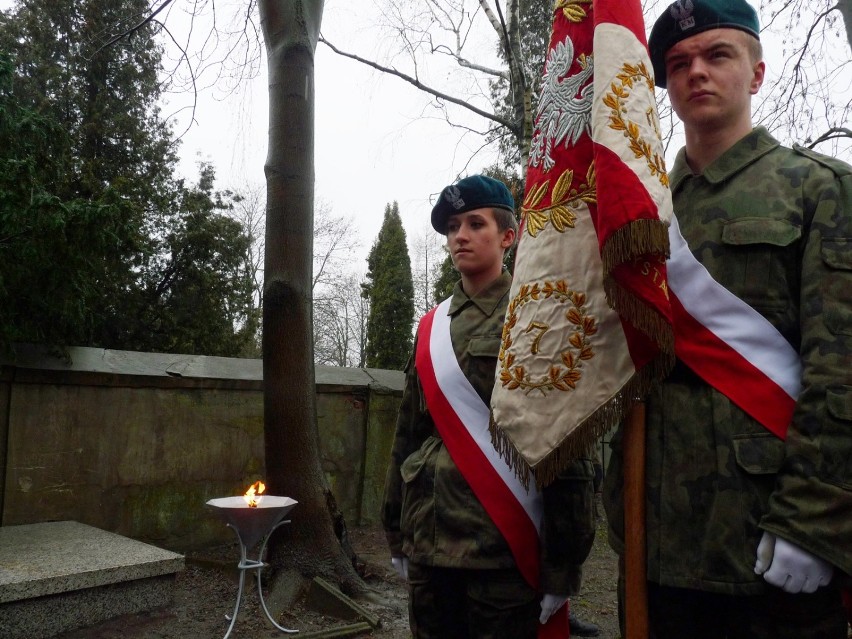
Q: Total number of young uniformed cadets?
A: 2